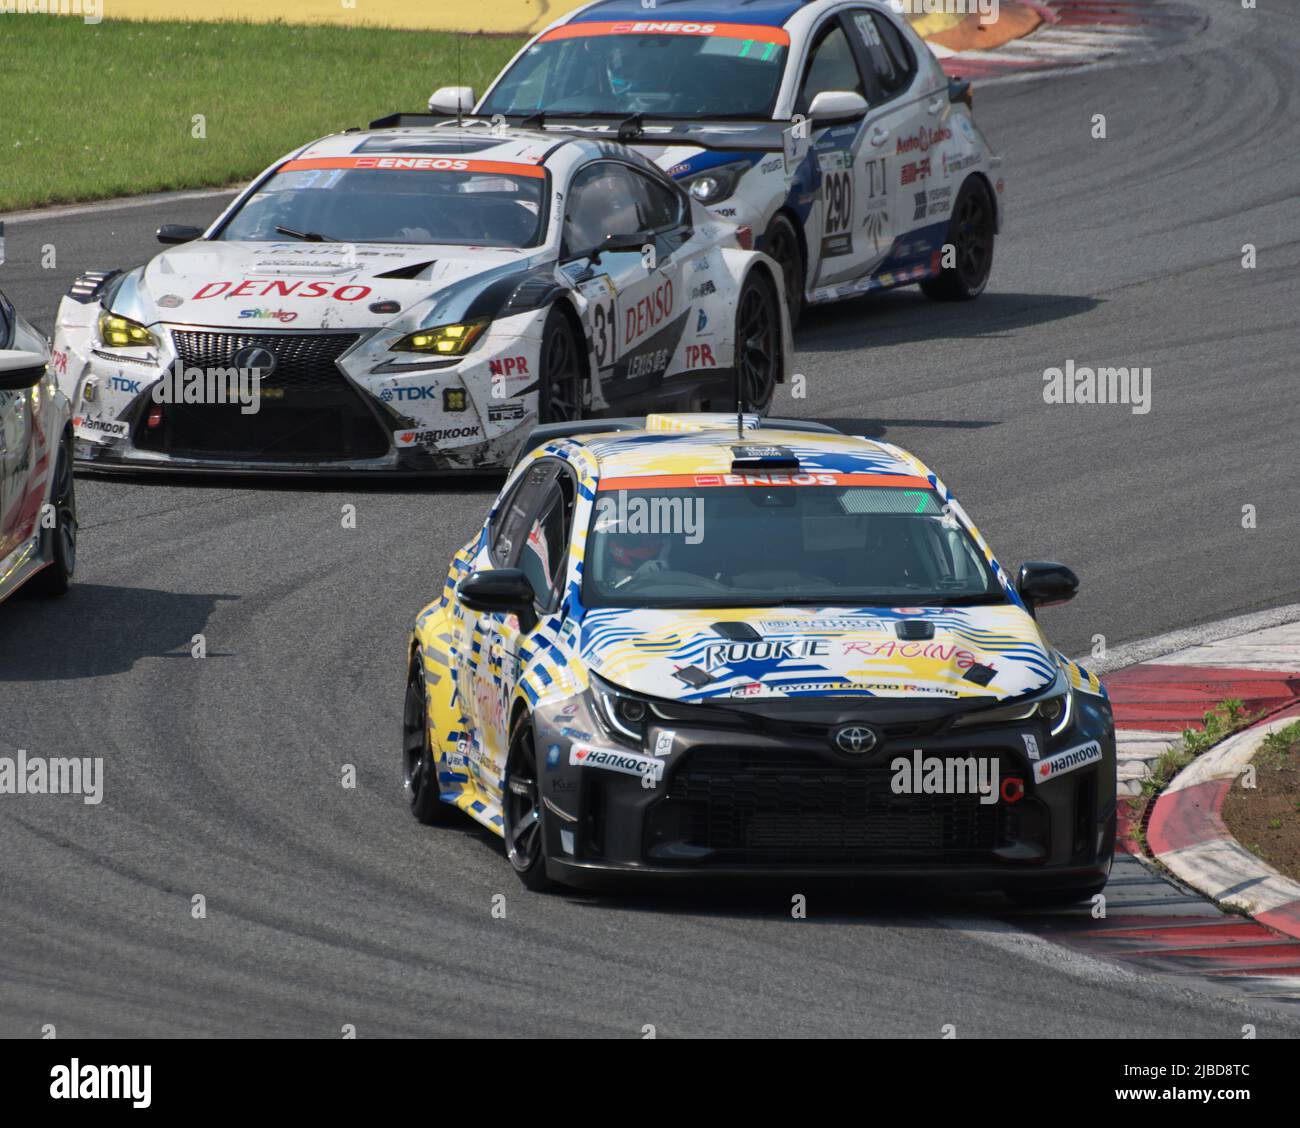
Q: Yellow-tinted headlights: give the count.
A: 2